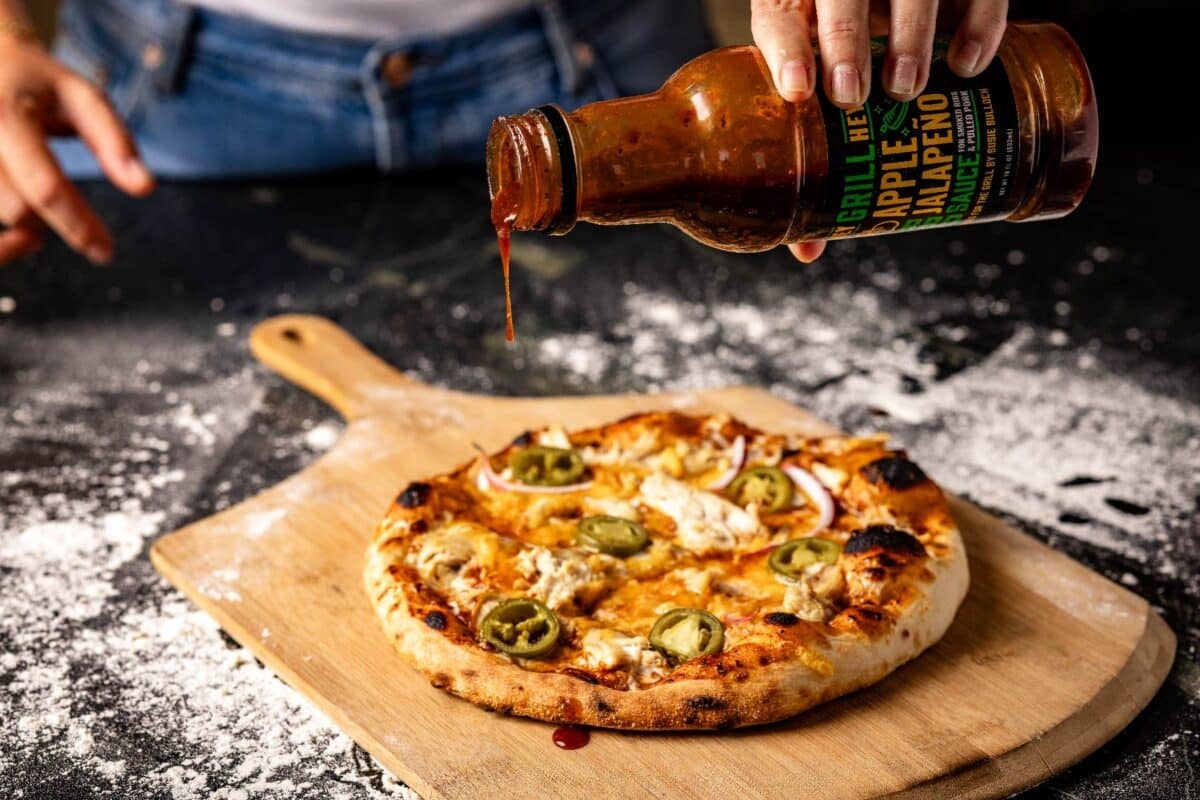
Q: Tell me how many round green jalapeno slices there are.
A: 6